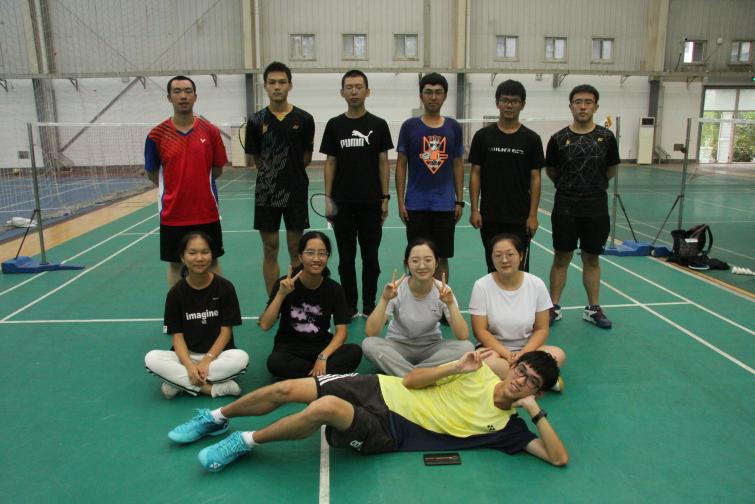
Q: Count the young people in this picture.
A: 11